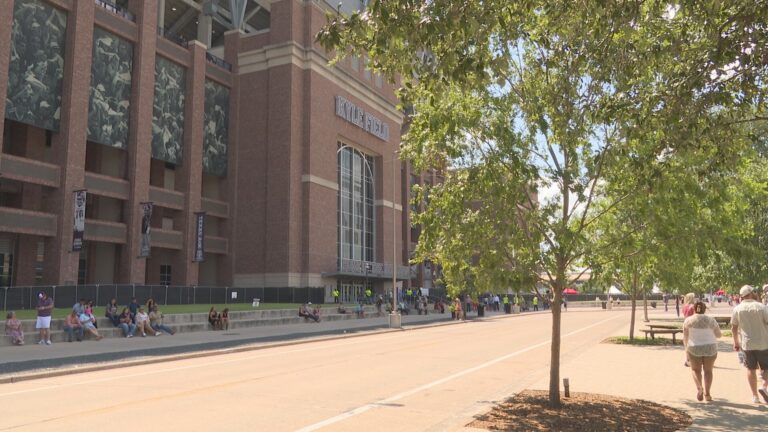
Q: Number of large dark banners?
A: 4